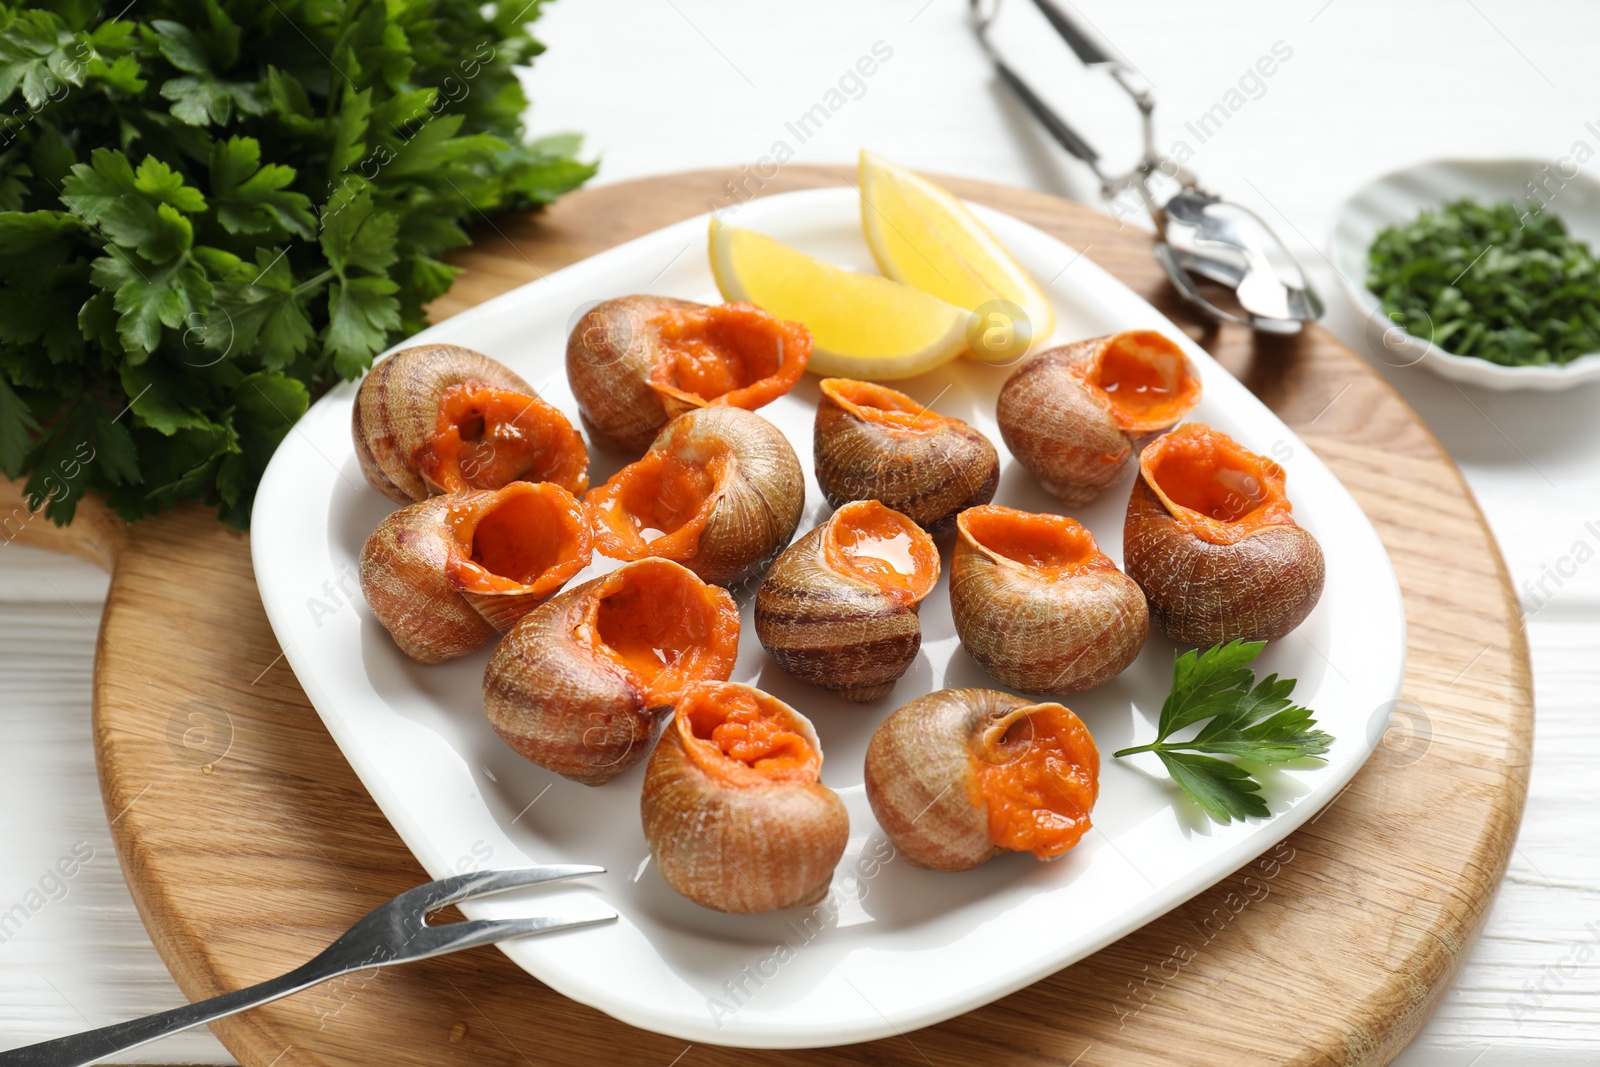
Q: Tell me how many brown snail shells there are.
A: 12